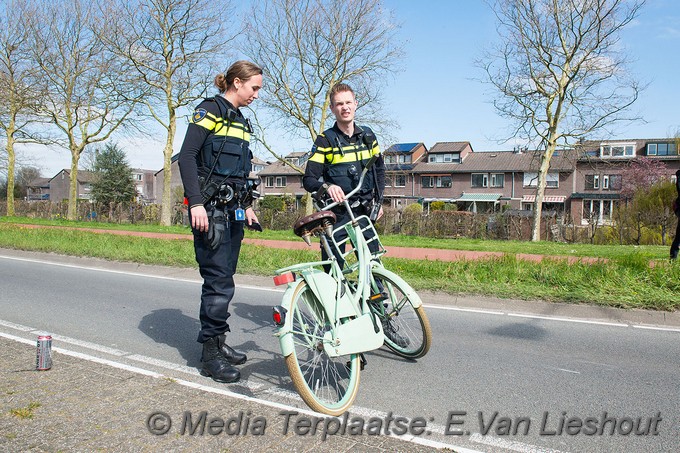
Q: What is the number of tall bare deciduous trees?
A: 5